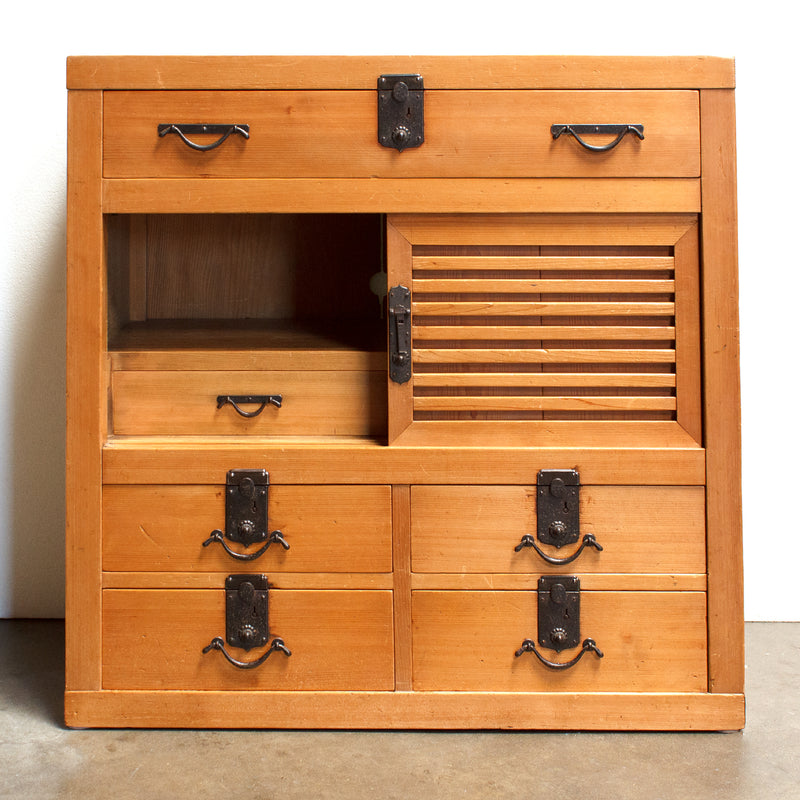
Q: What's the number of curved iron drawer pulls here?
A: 7